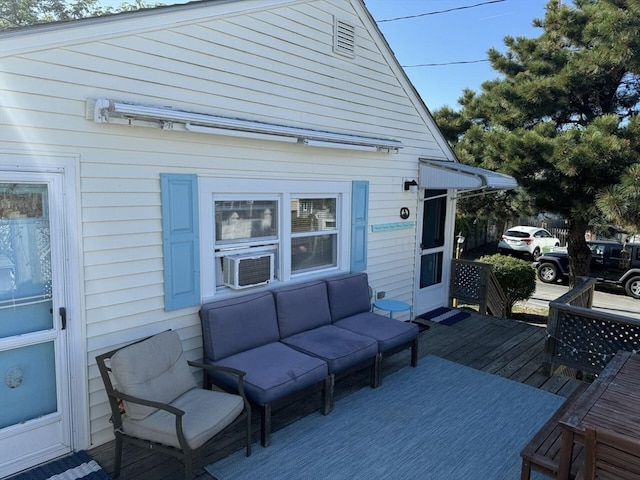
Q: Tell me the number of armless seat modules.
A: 3